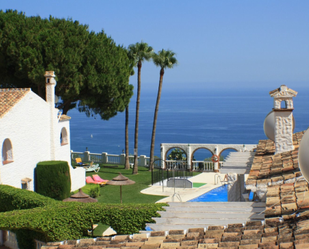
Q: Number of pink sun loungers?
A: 2